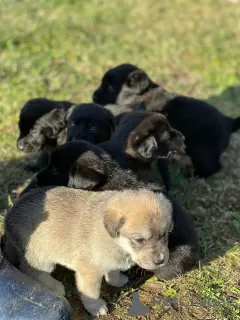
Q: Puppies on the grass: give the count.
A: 6